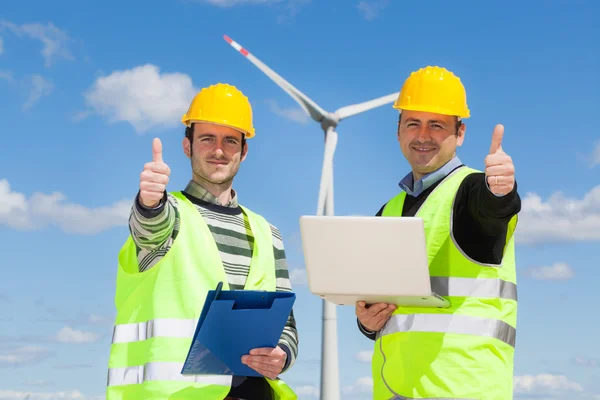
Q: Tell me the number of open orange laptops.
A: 0